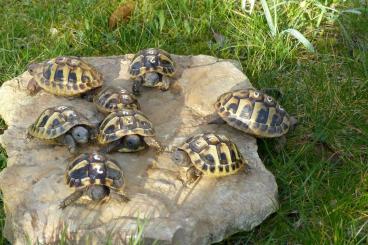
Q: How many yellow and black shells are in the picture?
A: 8